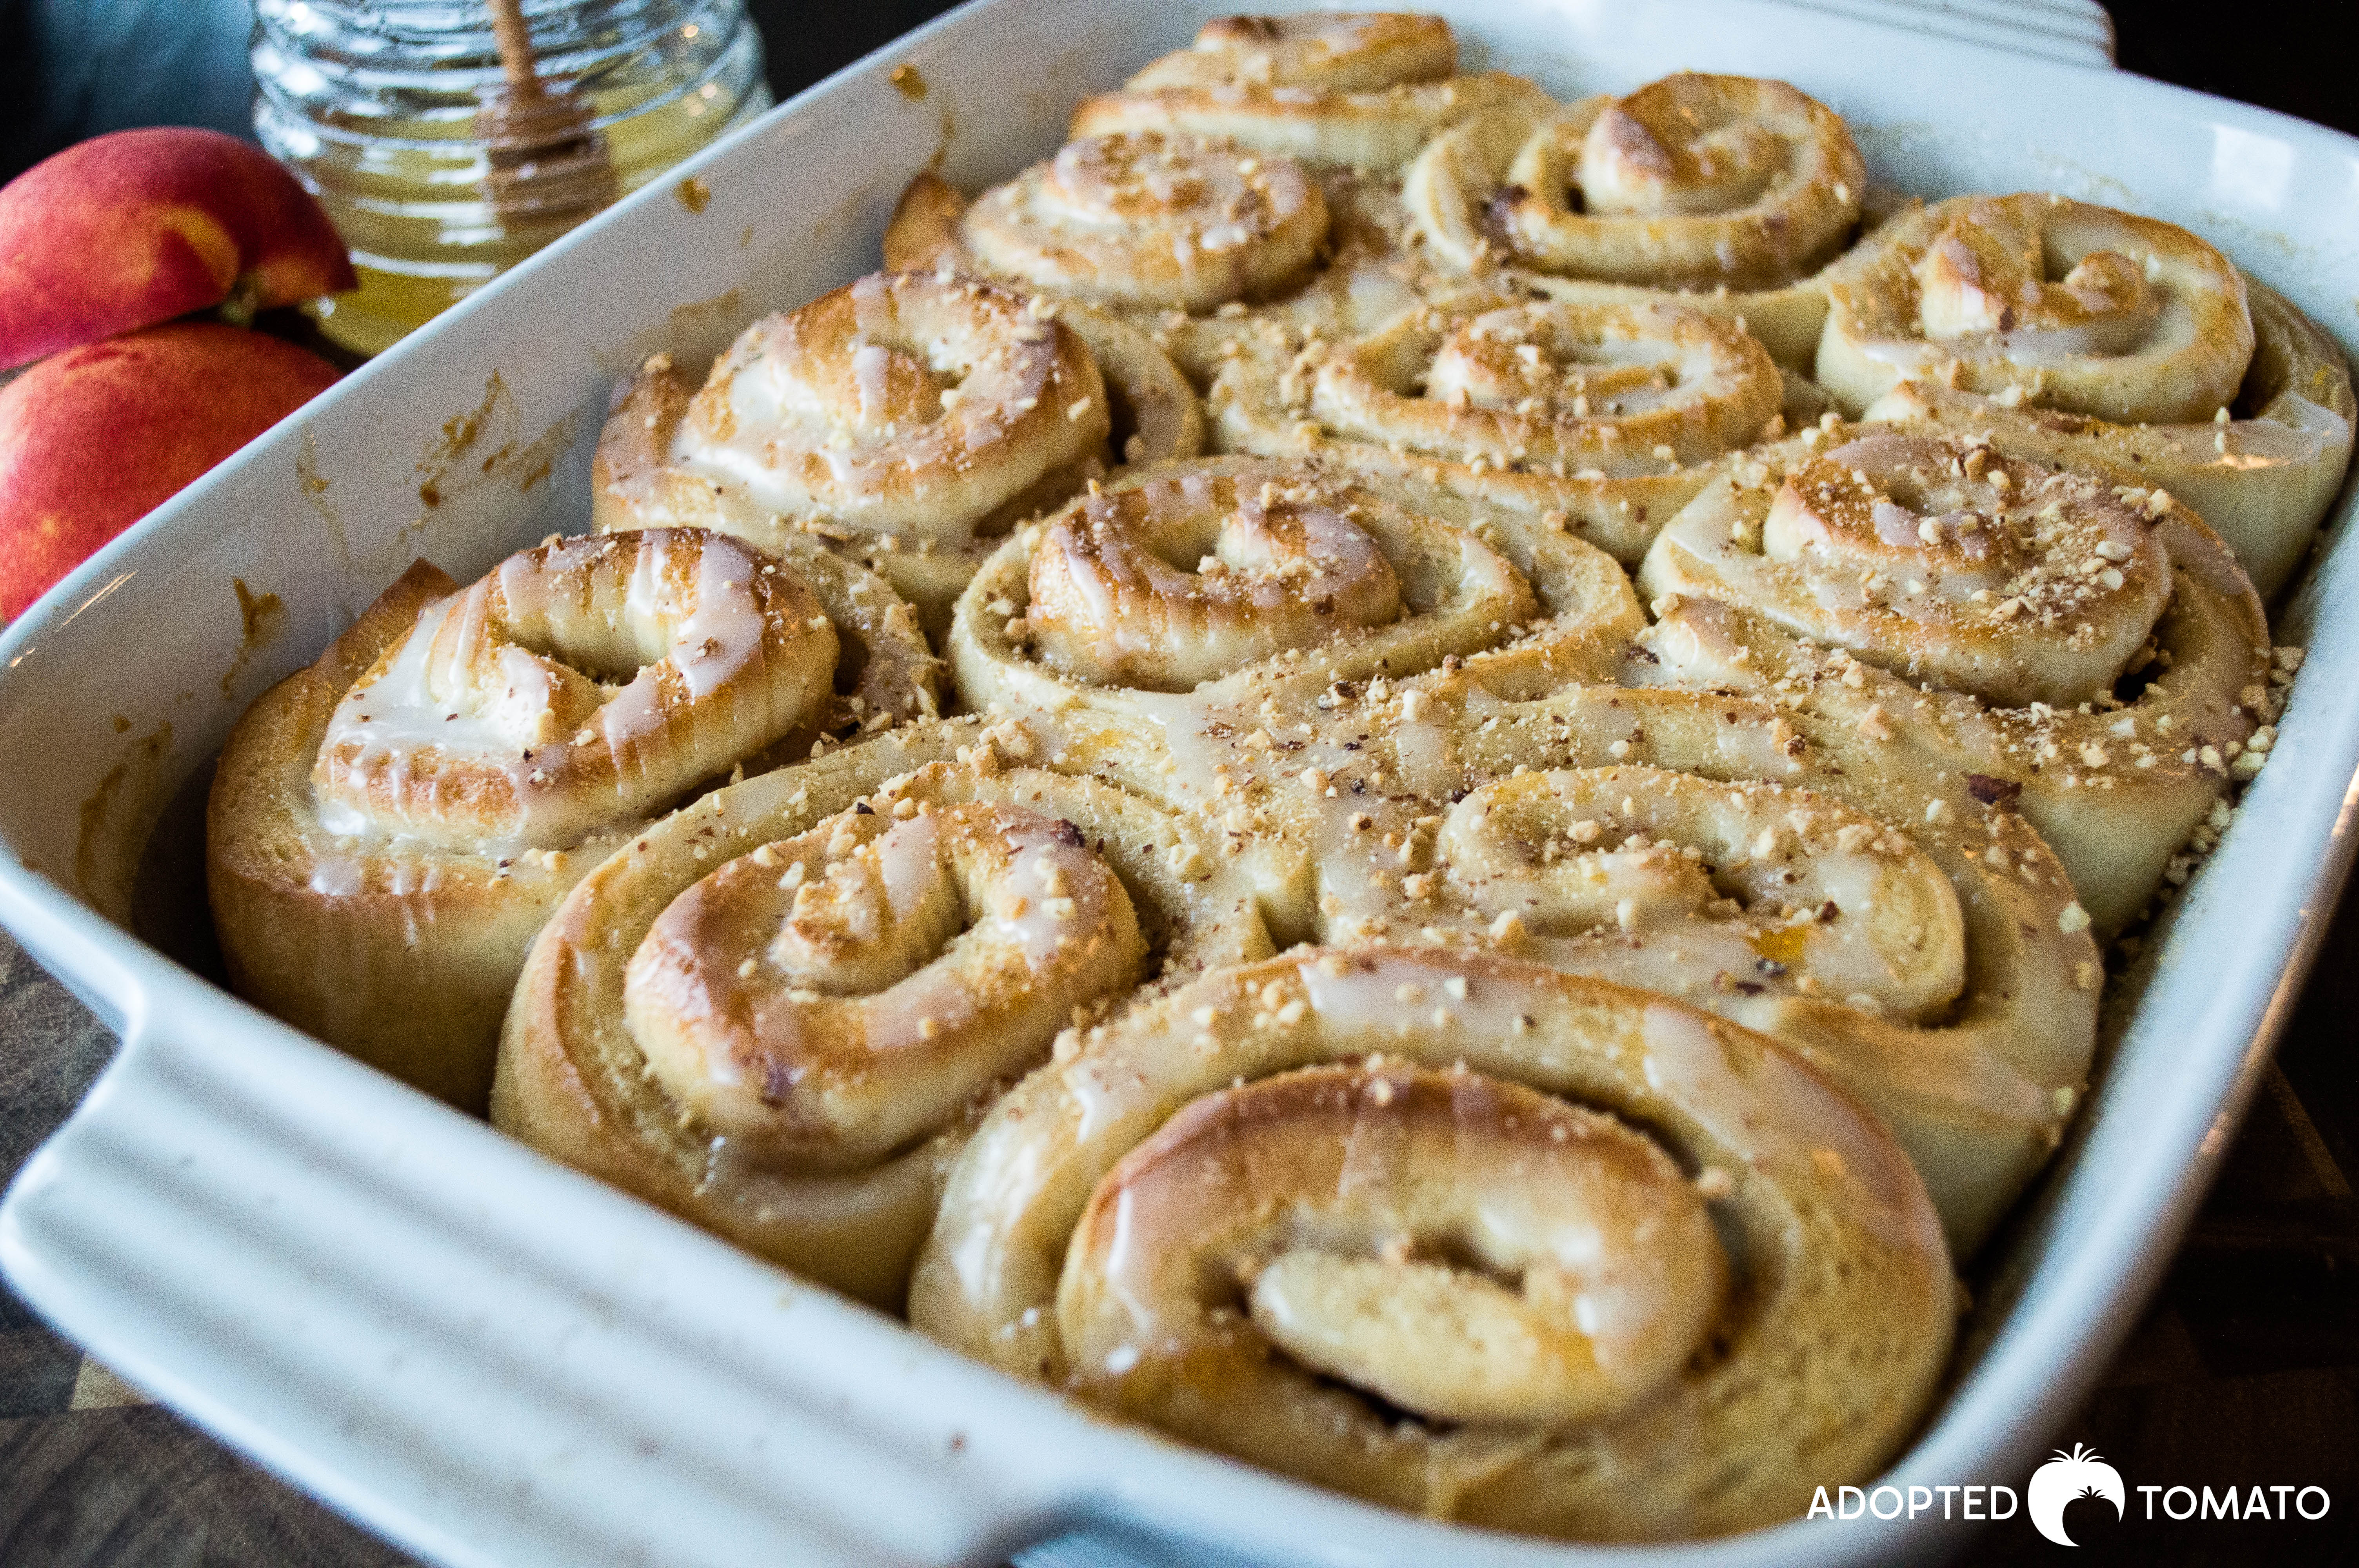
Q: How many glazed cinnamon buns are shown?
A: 12